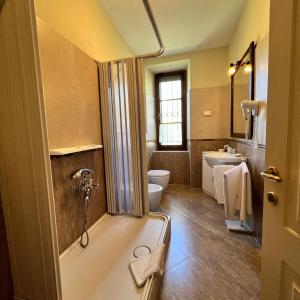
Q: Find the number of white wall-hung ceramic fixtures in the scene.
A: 2